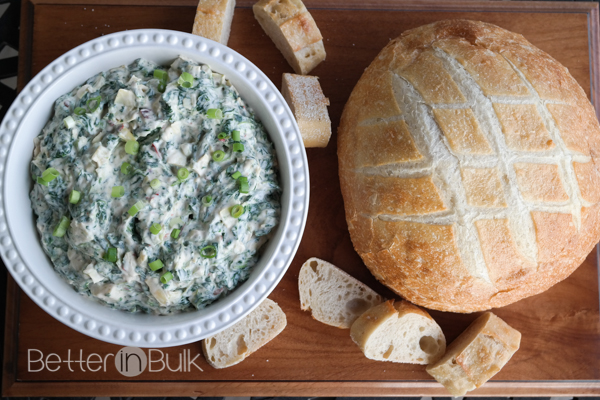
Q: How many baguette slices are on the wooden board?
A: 7